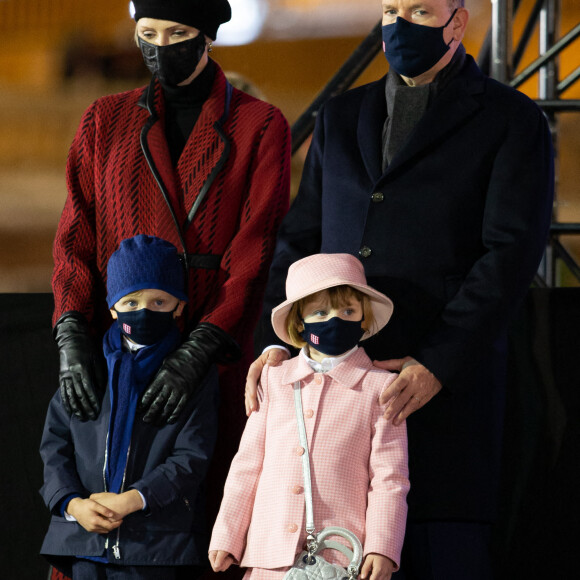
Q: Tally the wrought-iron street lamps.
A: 0